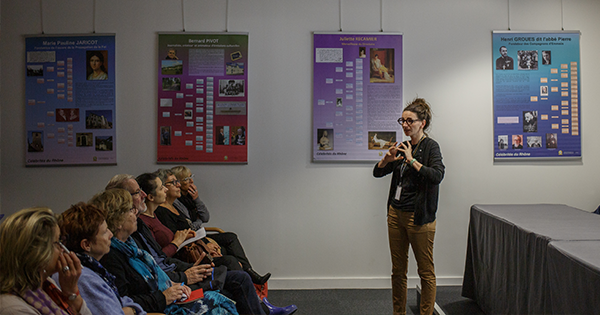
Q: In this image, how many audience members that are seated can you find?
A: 7